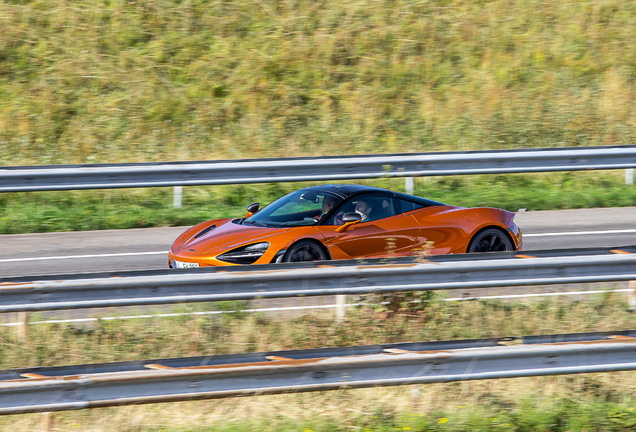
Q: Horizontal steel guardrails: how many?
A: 3